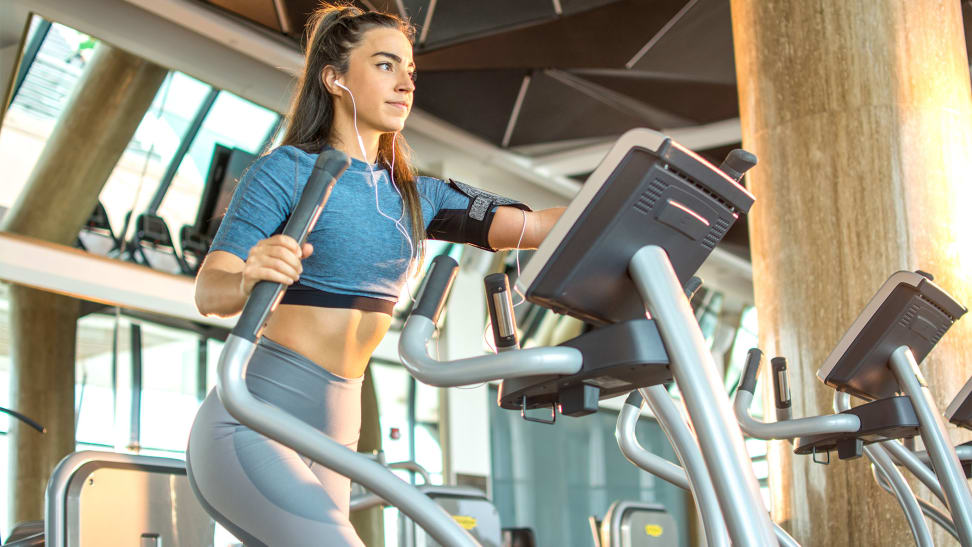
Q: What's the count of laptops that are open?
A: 0